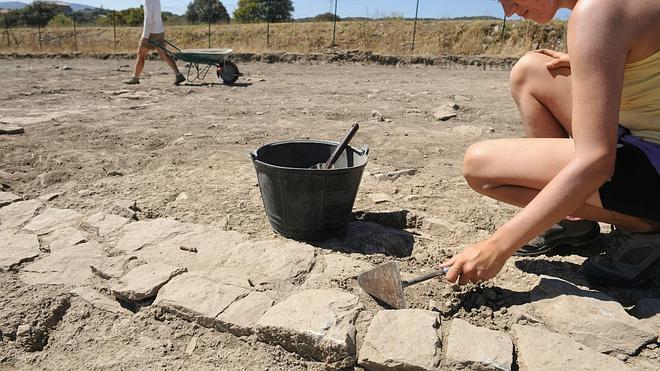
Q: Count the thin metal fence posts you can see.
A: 9